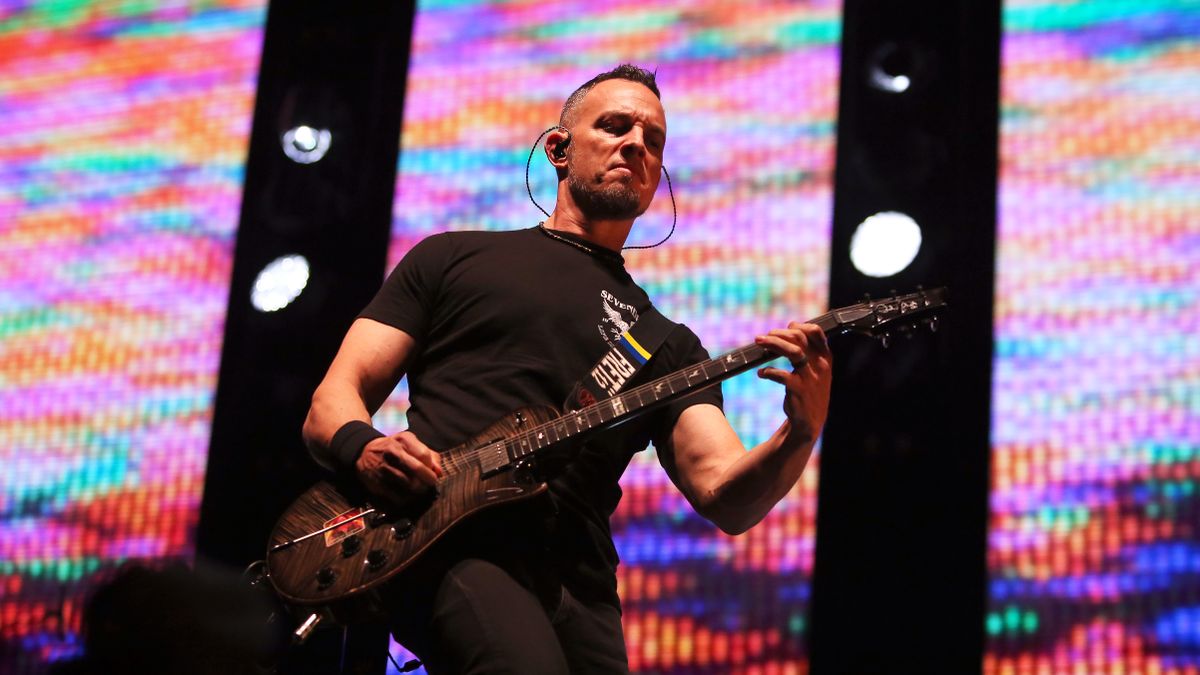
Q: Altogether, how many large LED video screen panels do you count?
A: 3